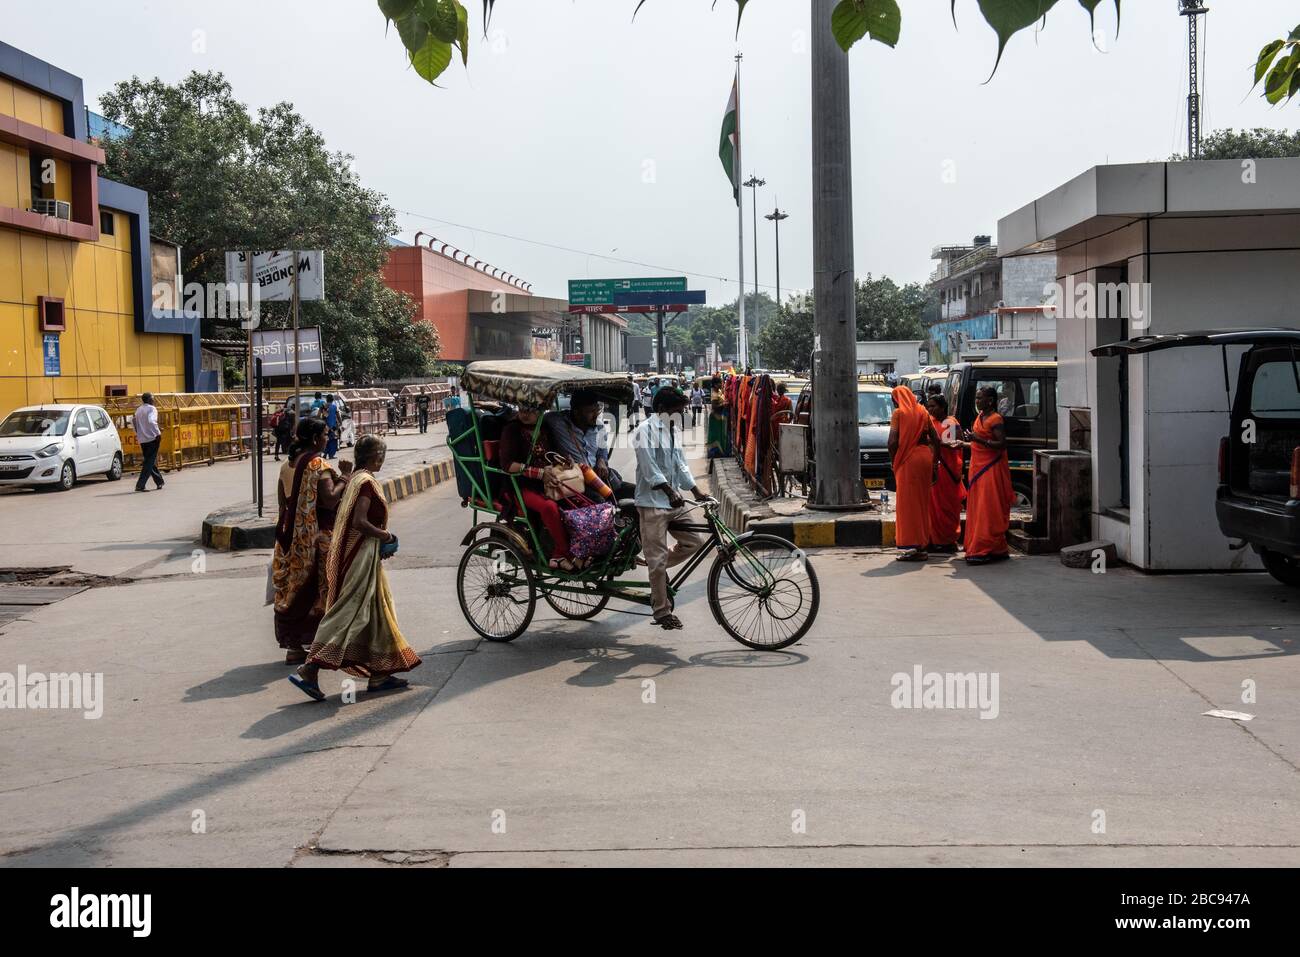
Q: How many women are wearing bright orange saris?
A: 3